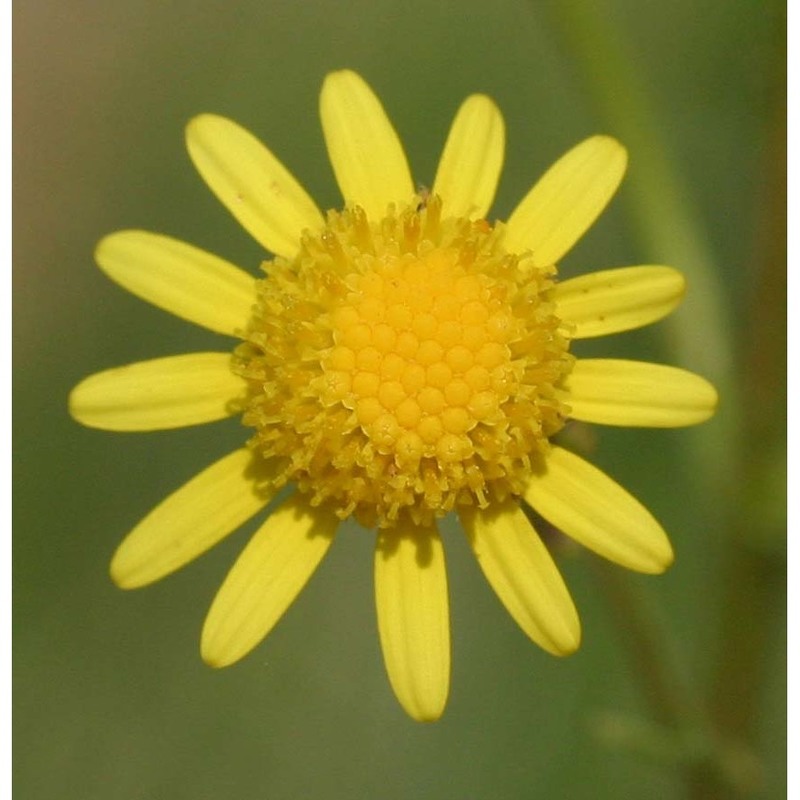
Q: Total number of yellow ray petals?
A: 13